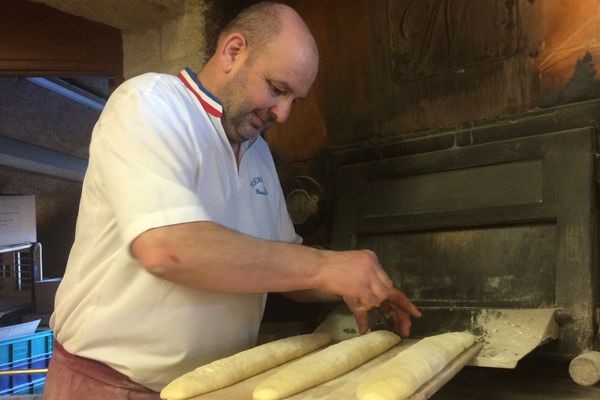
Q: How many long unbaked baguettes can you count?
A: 3